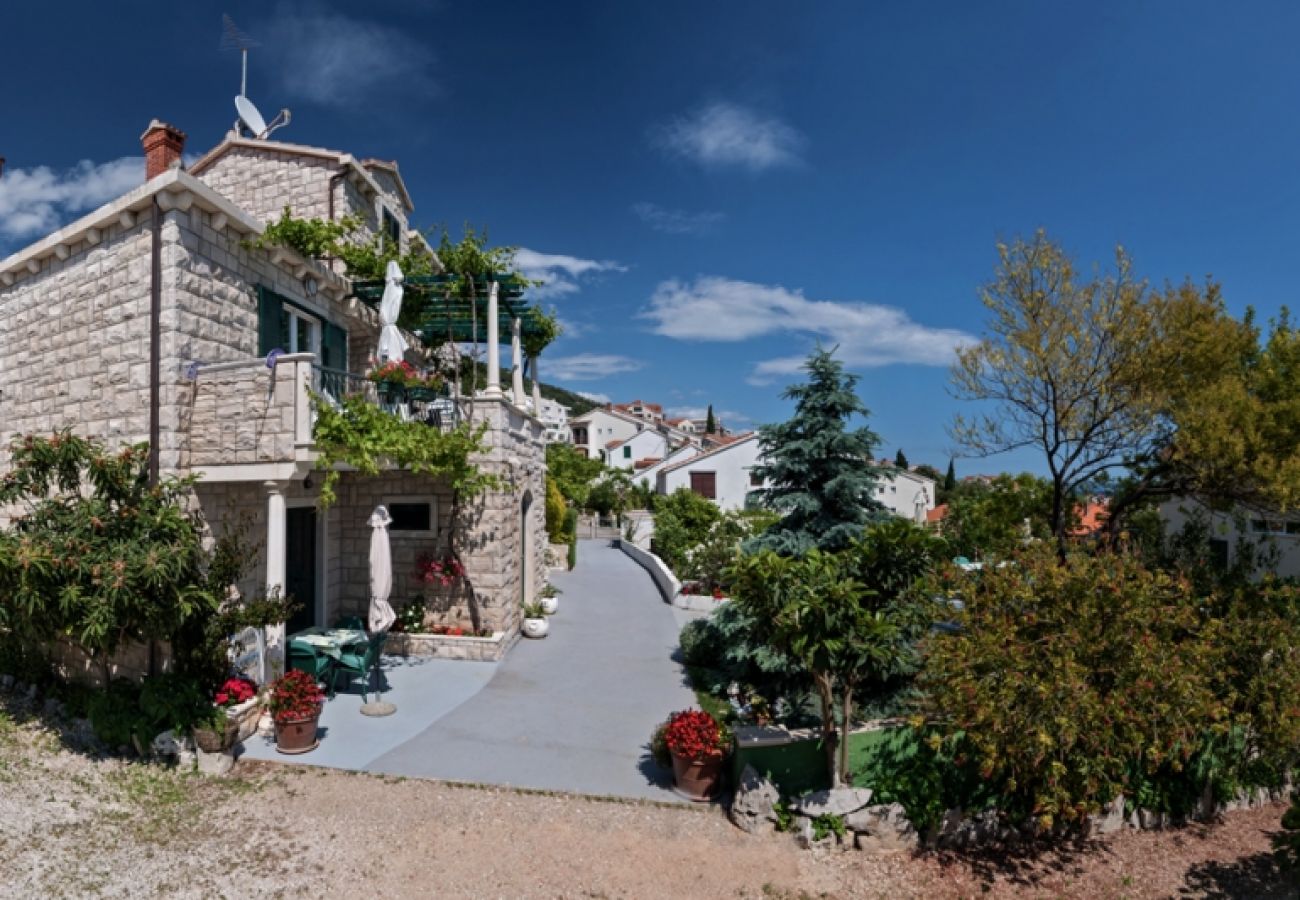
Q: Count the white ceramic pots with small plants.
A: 2